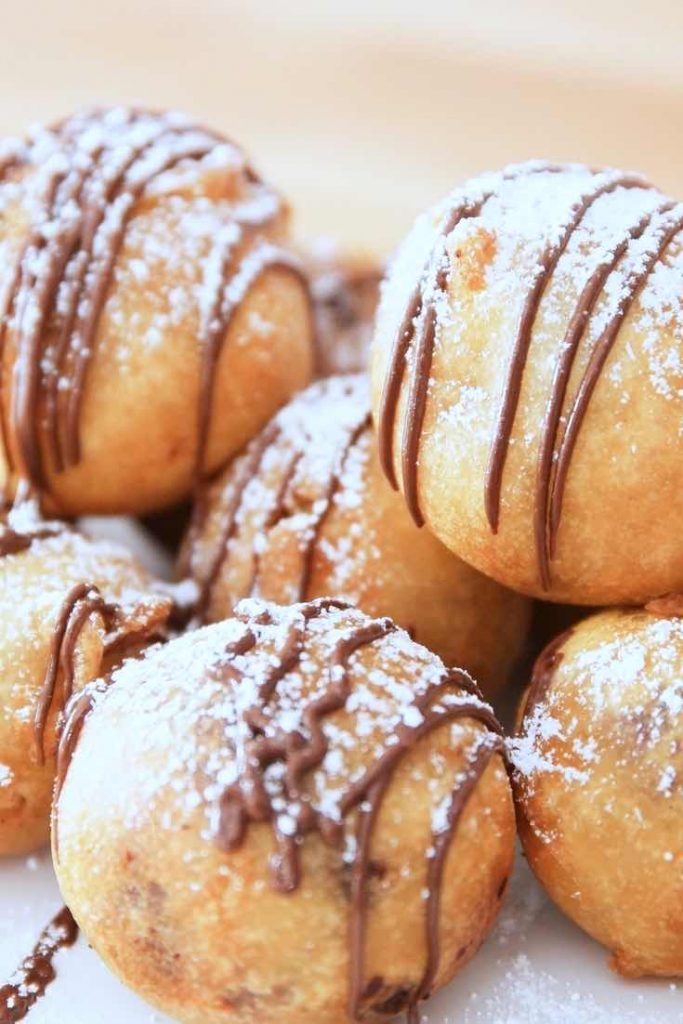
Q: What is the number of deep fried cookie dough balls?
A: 7